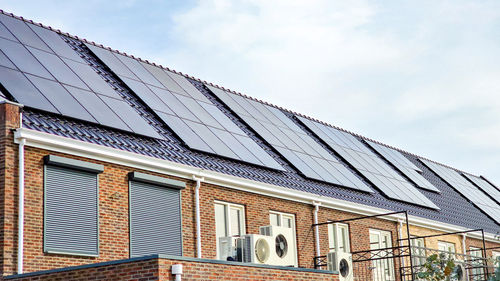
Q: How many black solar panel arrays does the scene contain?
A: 7